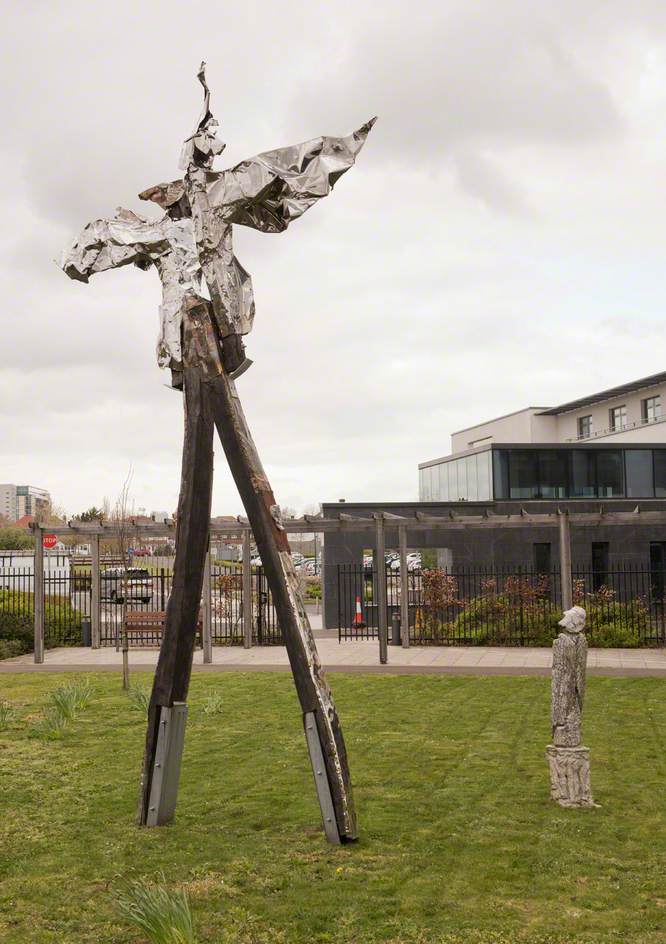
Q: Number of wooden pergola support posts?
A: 7